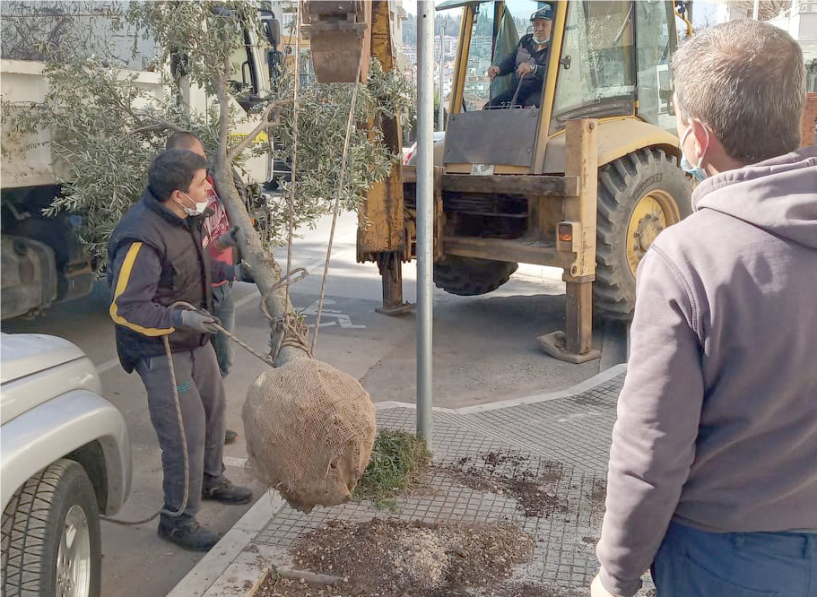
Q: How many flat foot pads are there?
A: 2